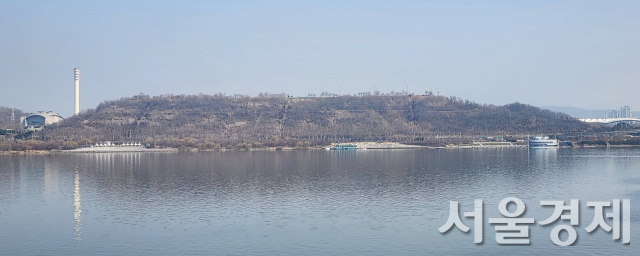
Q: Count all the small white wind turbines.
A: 5